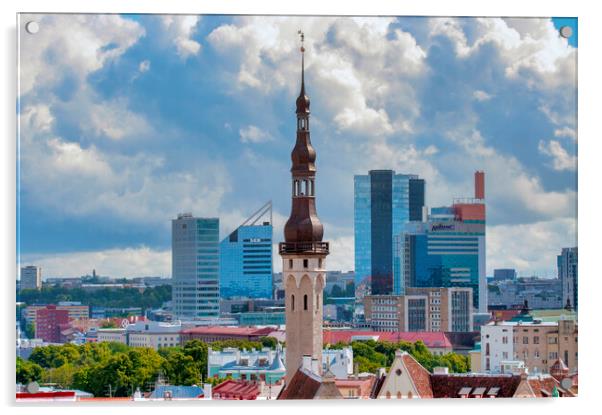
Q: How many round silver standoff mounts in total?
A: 4